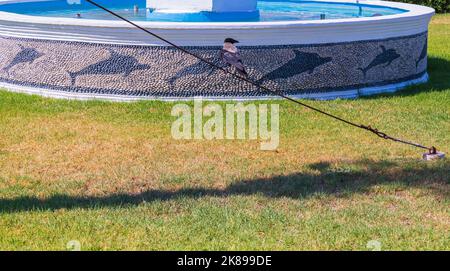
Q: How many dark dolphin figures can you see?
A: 6